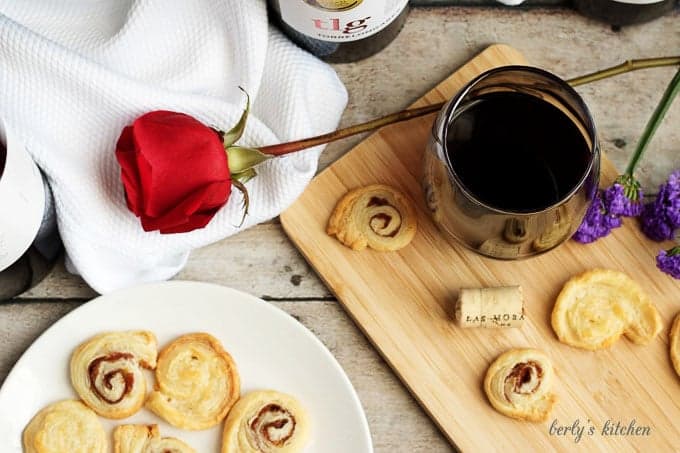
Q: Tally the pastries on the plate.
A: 5